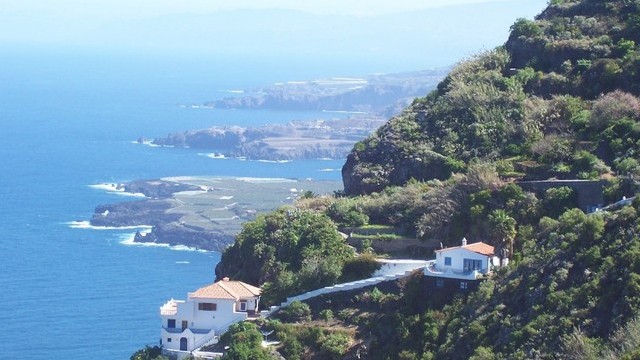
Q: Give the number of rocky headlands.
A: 3